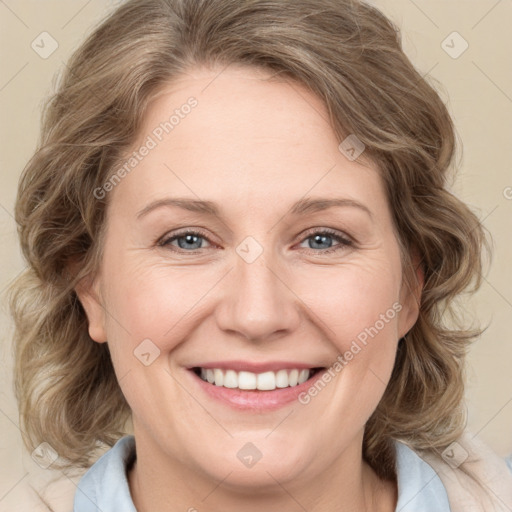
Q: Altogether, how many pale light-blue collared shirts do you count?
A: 1